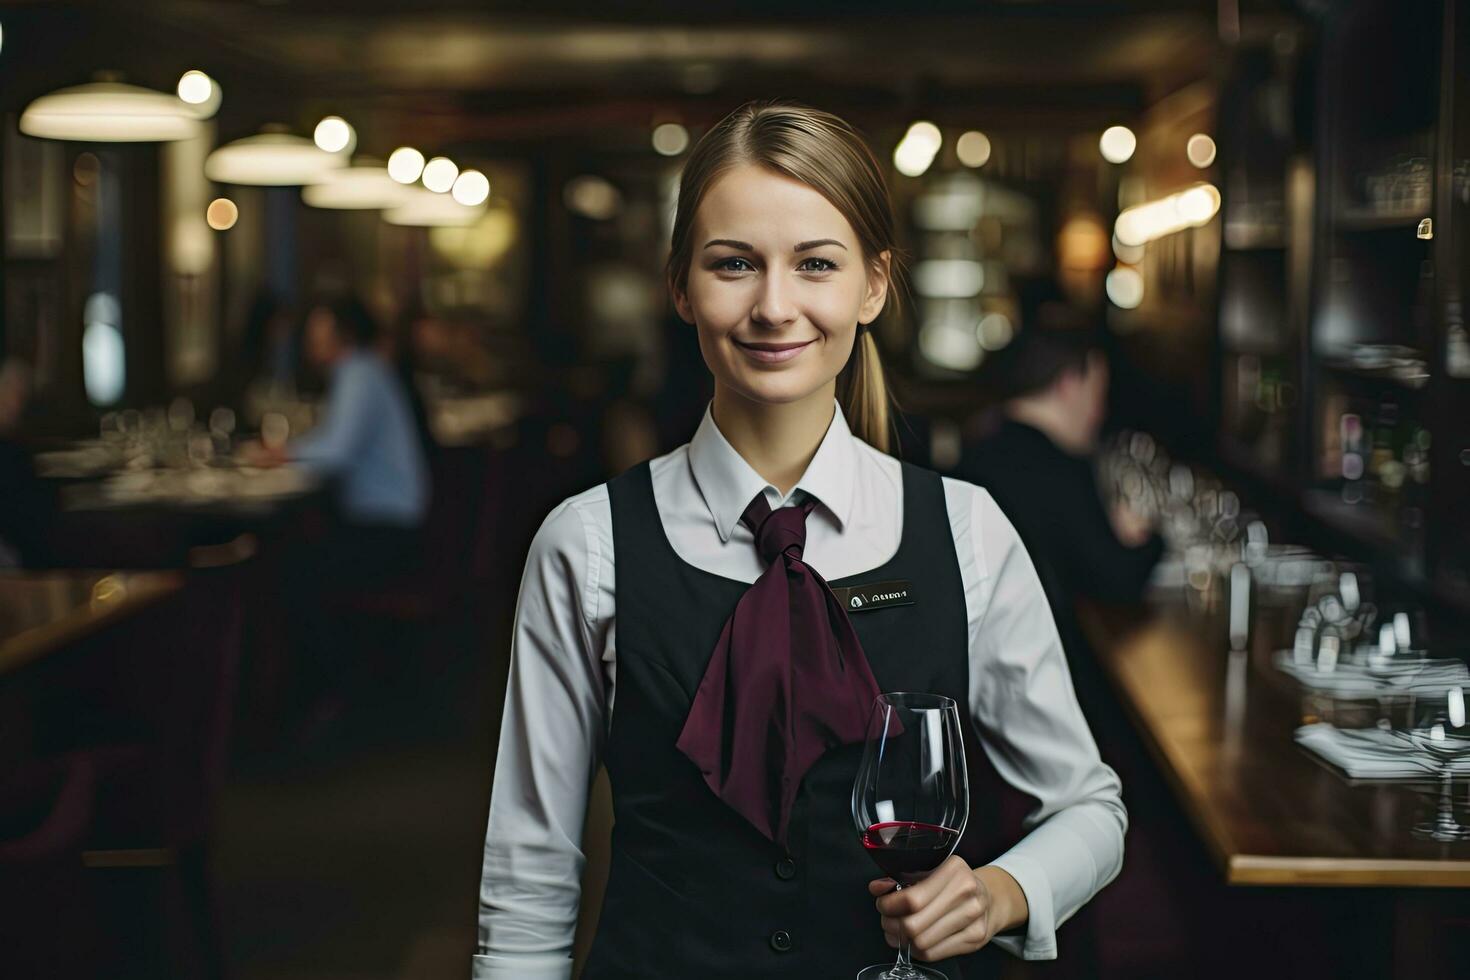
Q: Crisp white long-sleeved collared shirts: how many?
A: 1